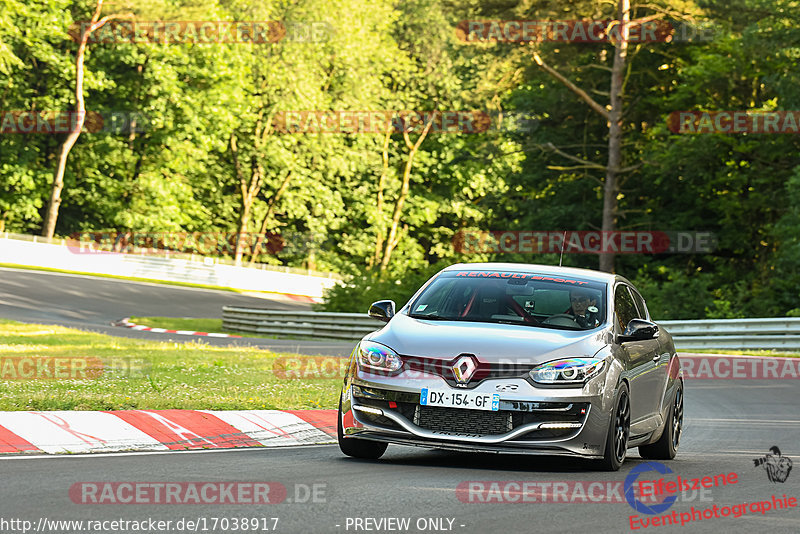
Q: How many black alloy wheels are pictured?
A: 2